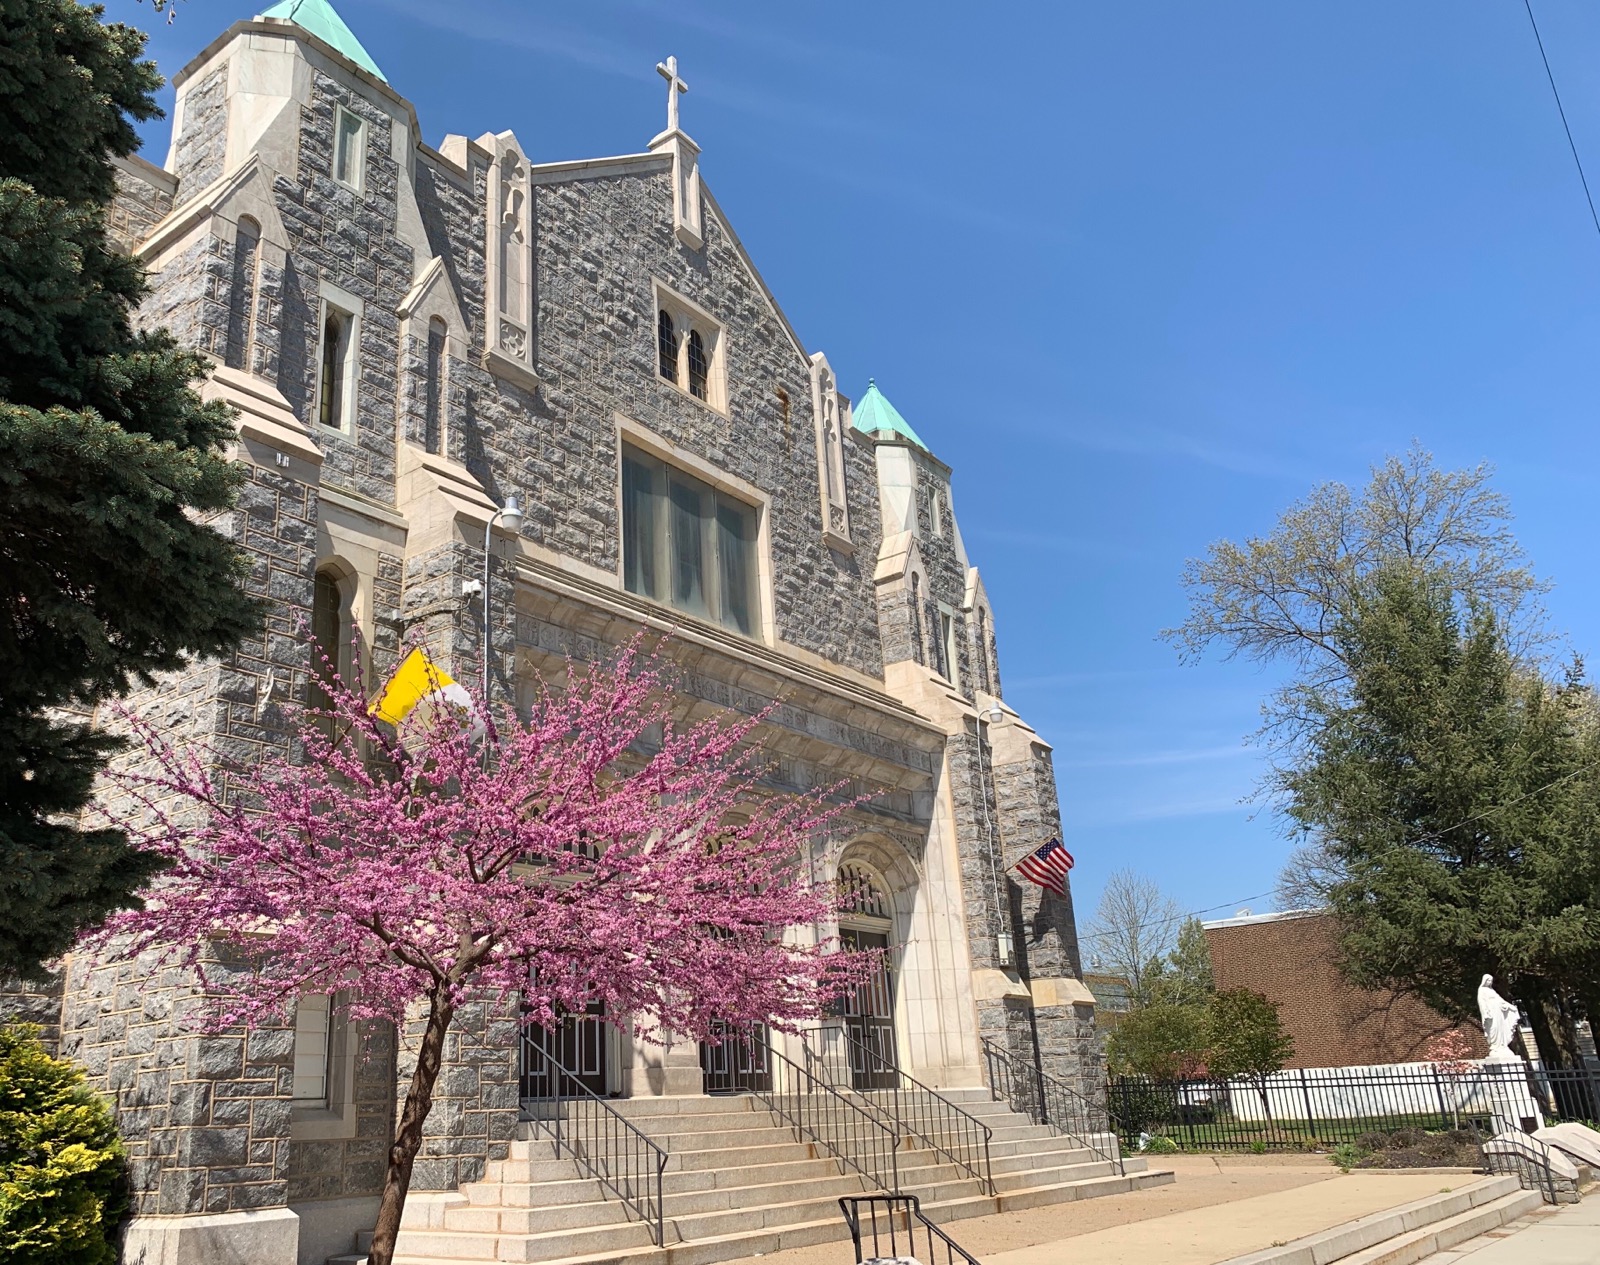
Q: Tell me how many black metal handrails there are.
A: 6